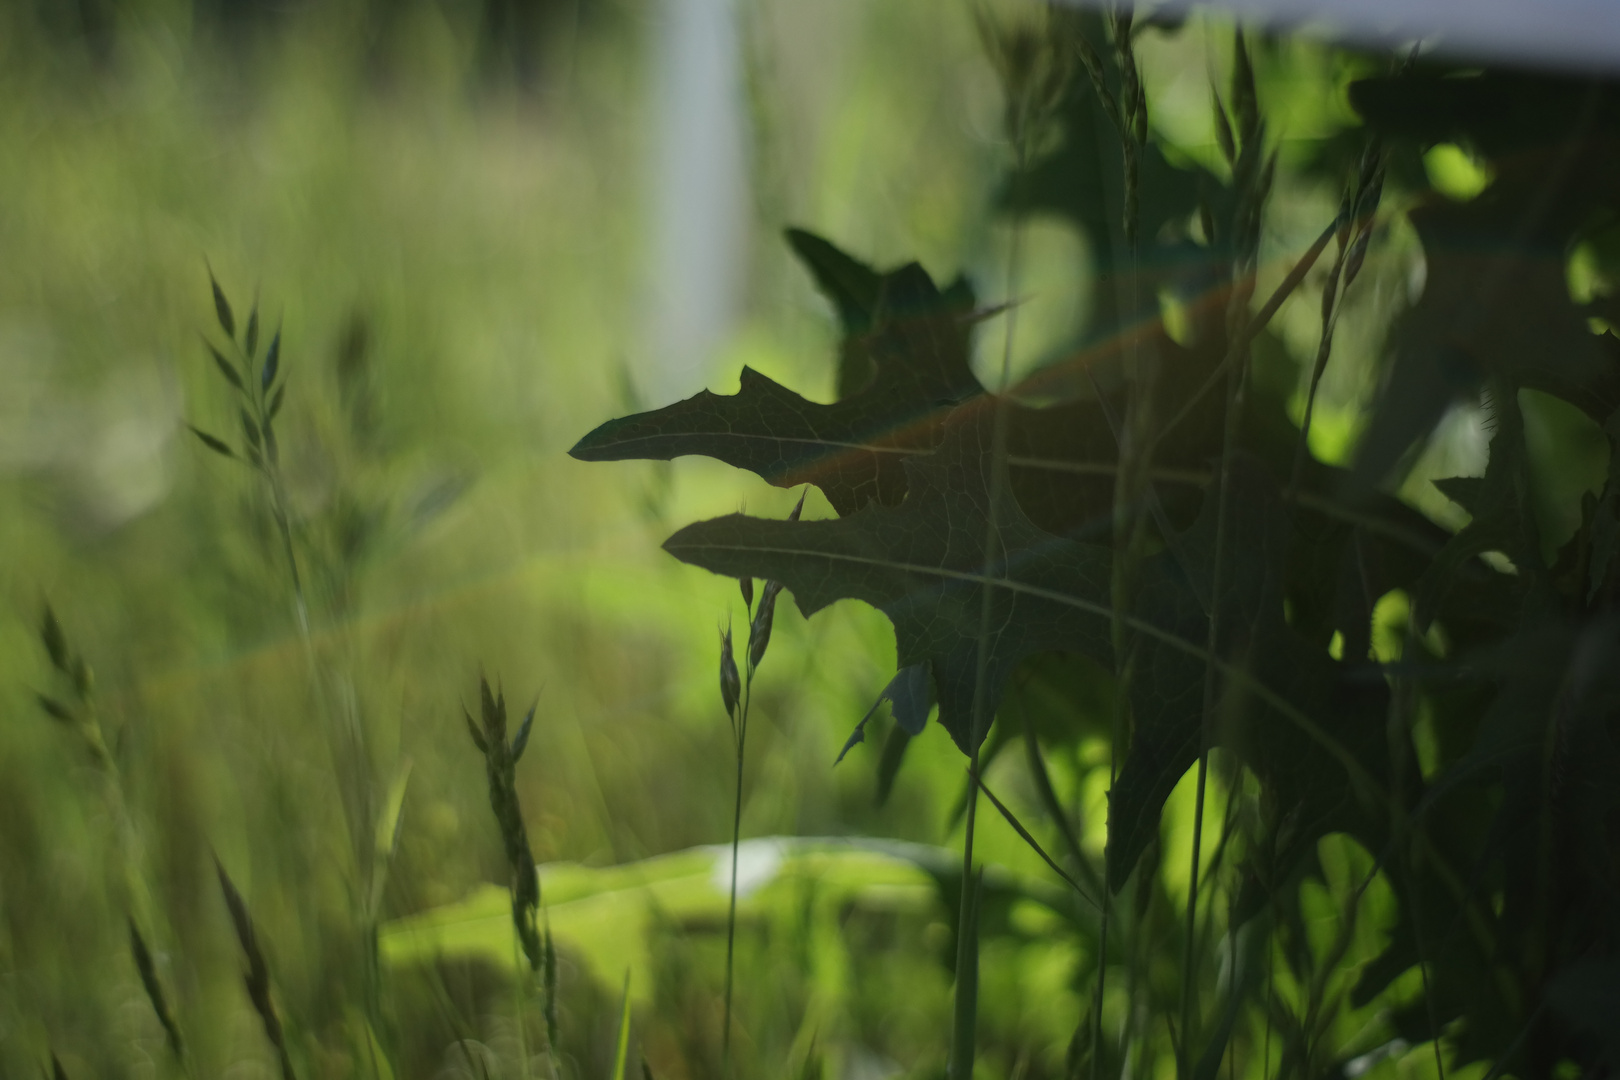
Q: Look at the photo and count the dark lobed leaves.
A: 2